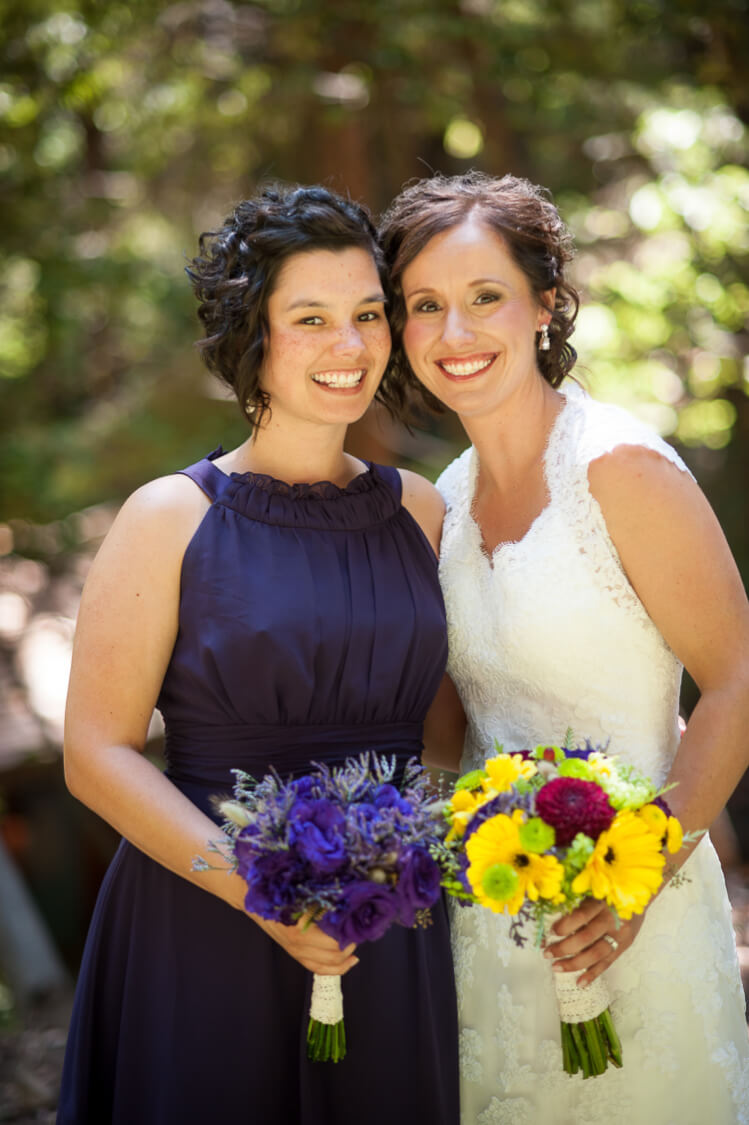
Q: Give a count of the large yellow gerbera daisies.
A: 2